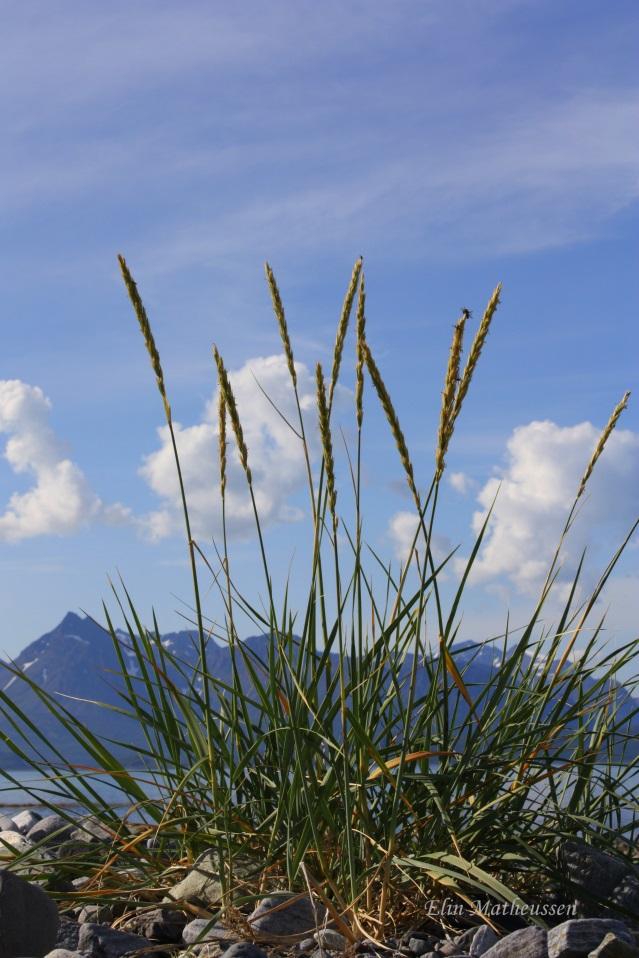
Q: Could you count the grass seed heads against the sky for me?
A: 11